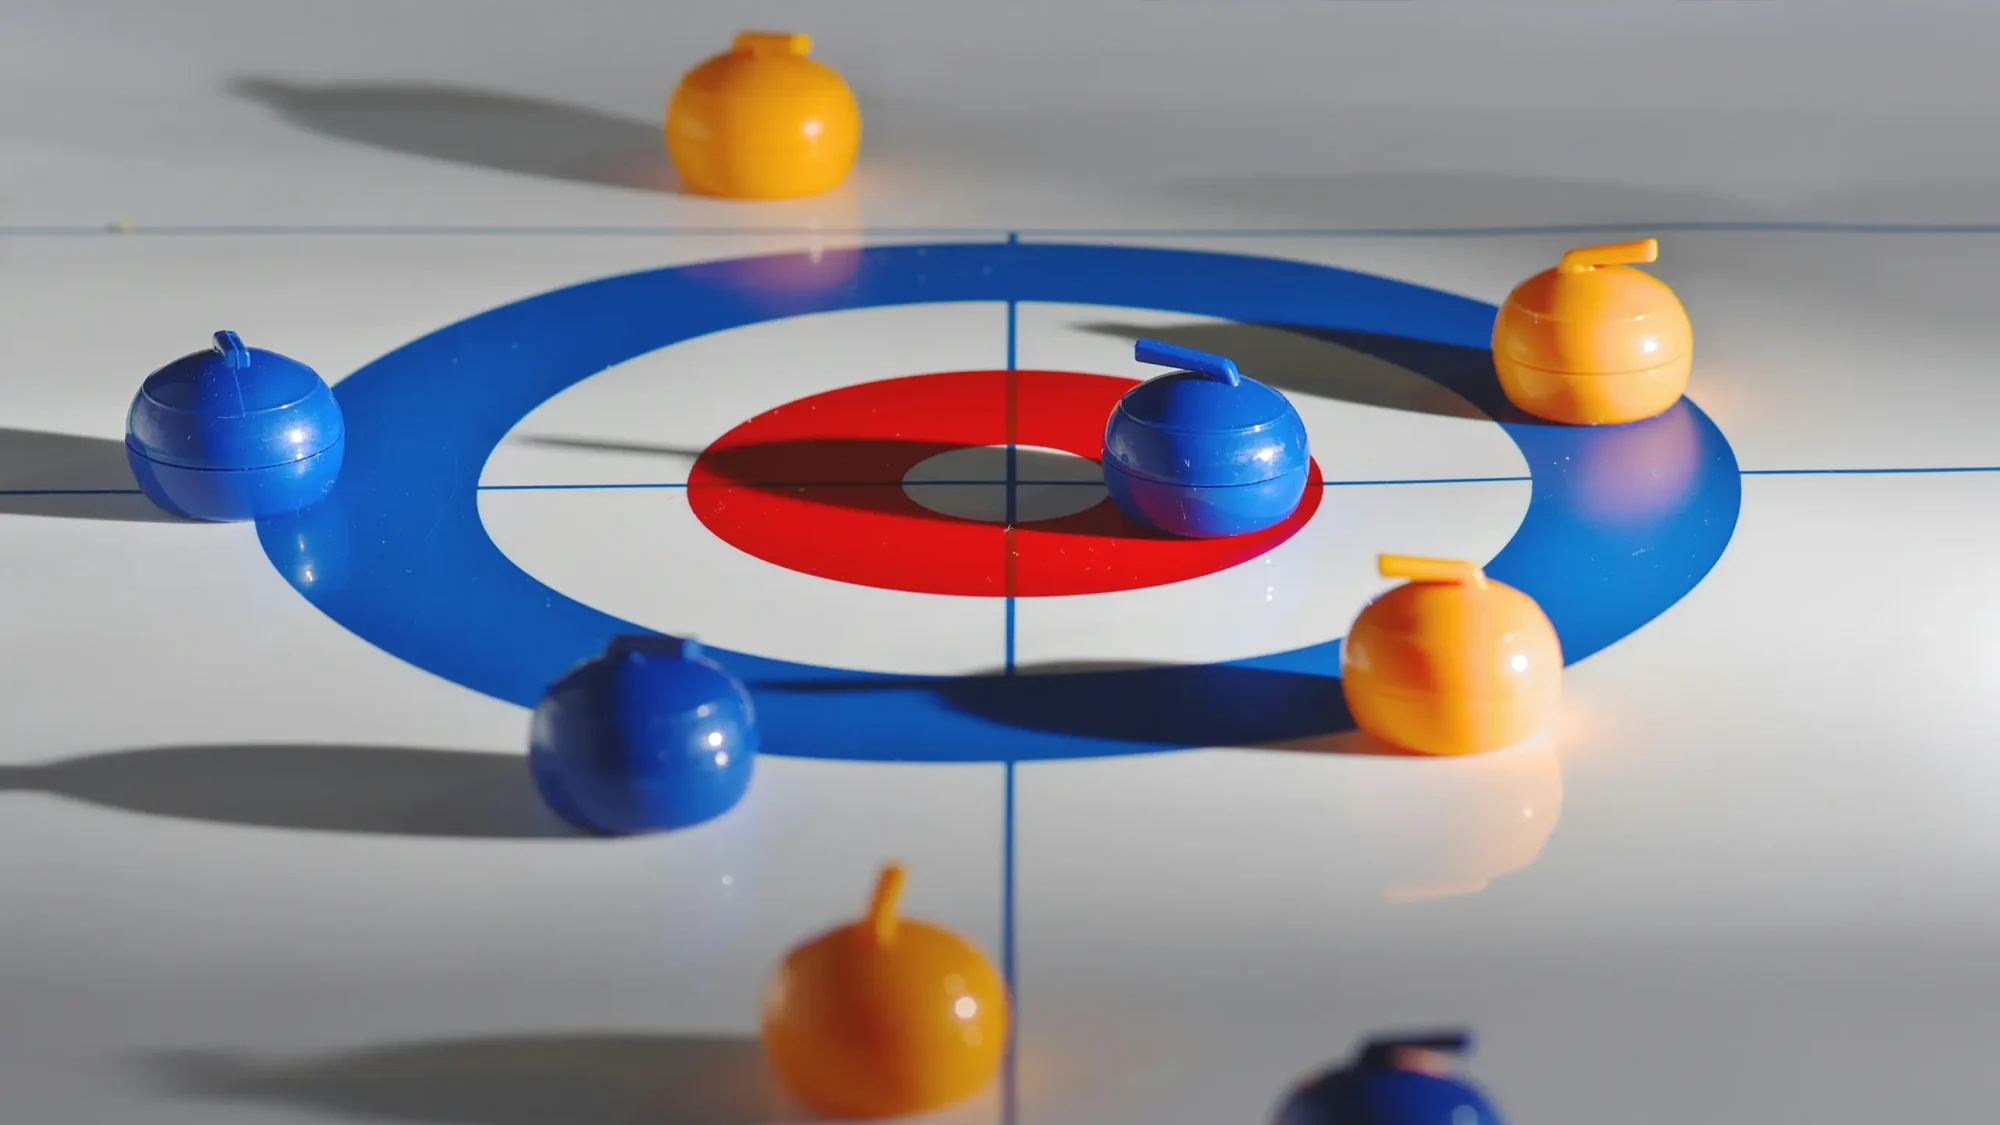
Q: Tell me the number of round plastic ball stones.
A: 8